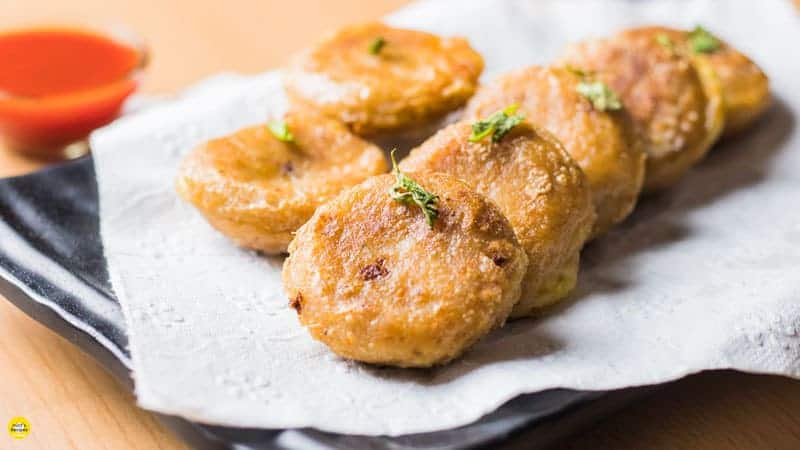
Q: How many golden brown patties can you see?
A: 7